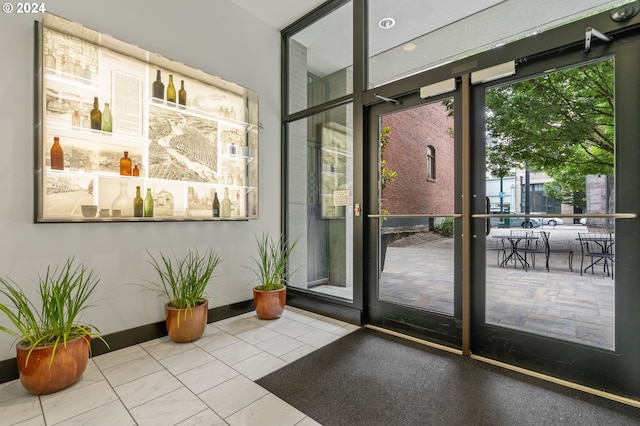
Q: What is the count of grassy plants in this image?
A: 3